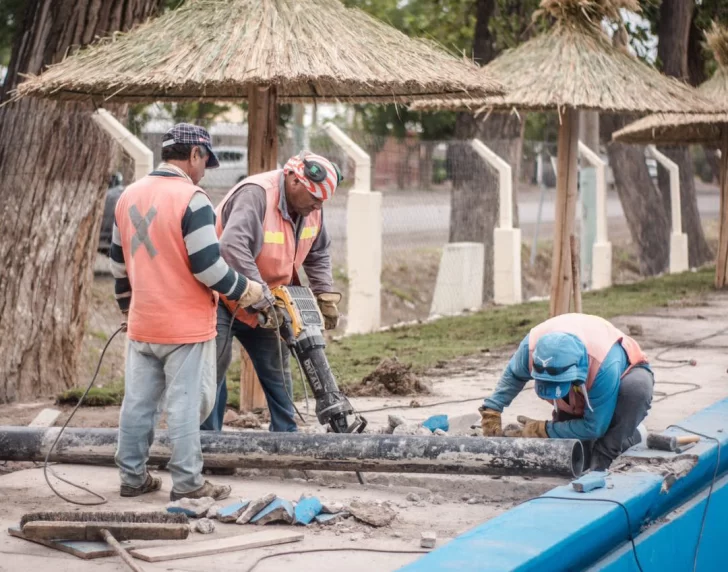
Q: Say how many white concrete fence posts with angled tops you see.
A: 5